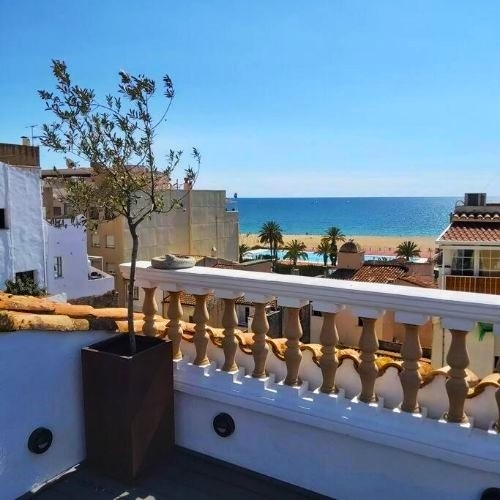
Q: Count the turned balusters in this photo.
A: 11